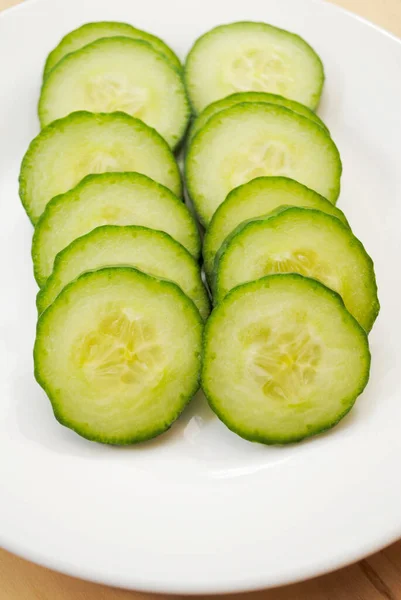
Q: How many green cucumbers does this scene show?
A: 12